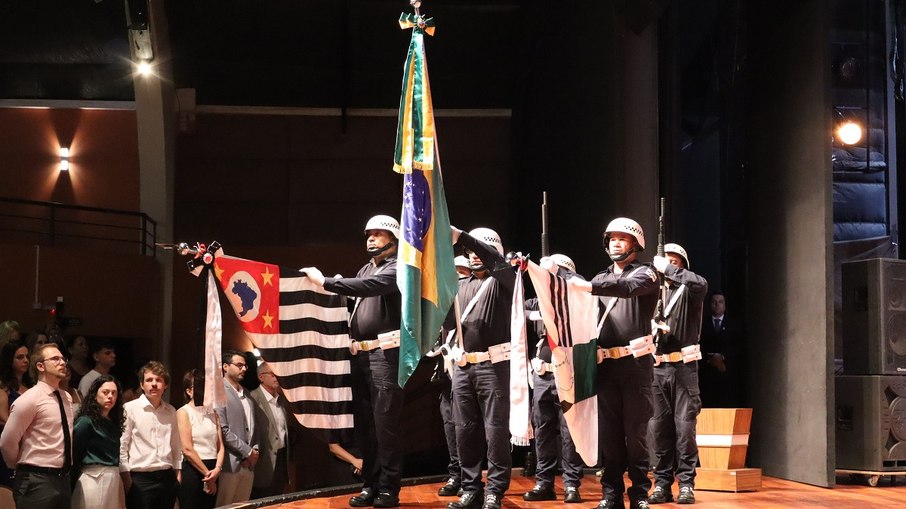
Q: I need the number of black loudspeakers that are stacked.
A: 2